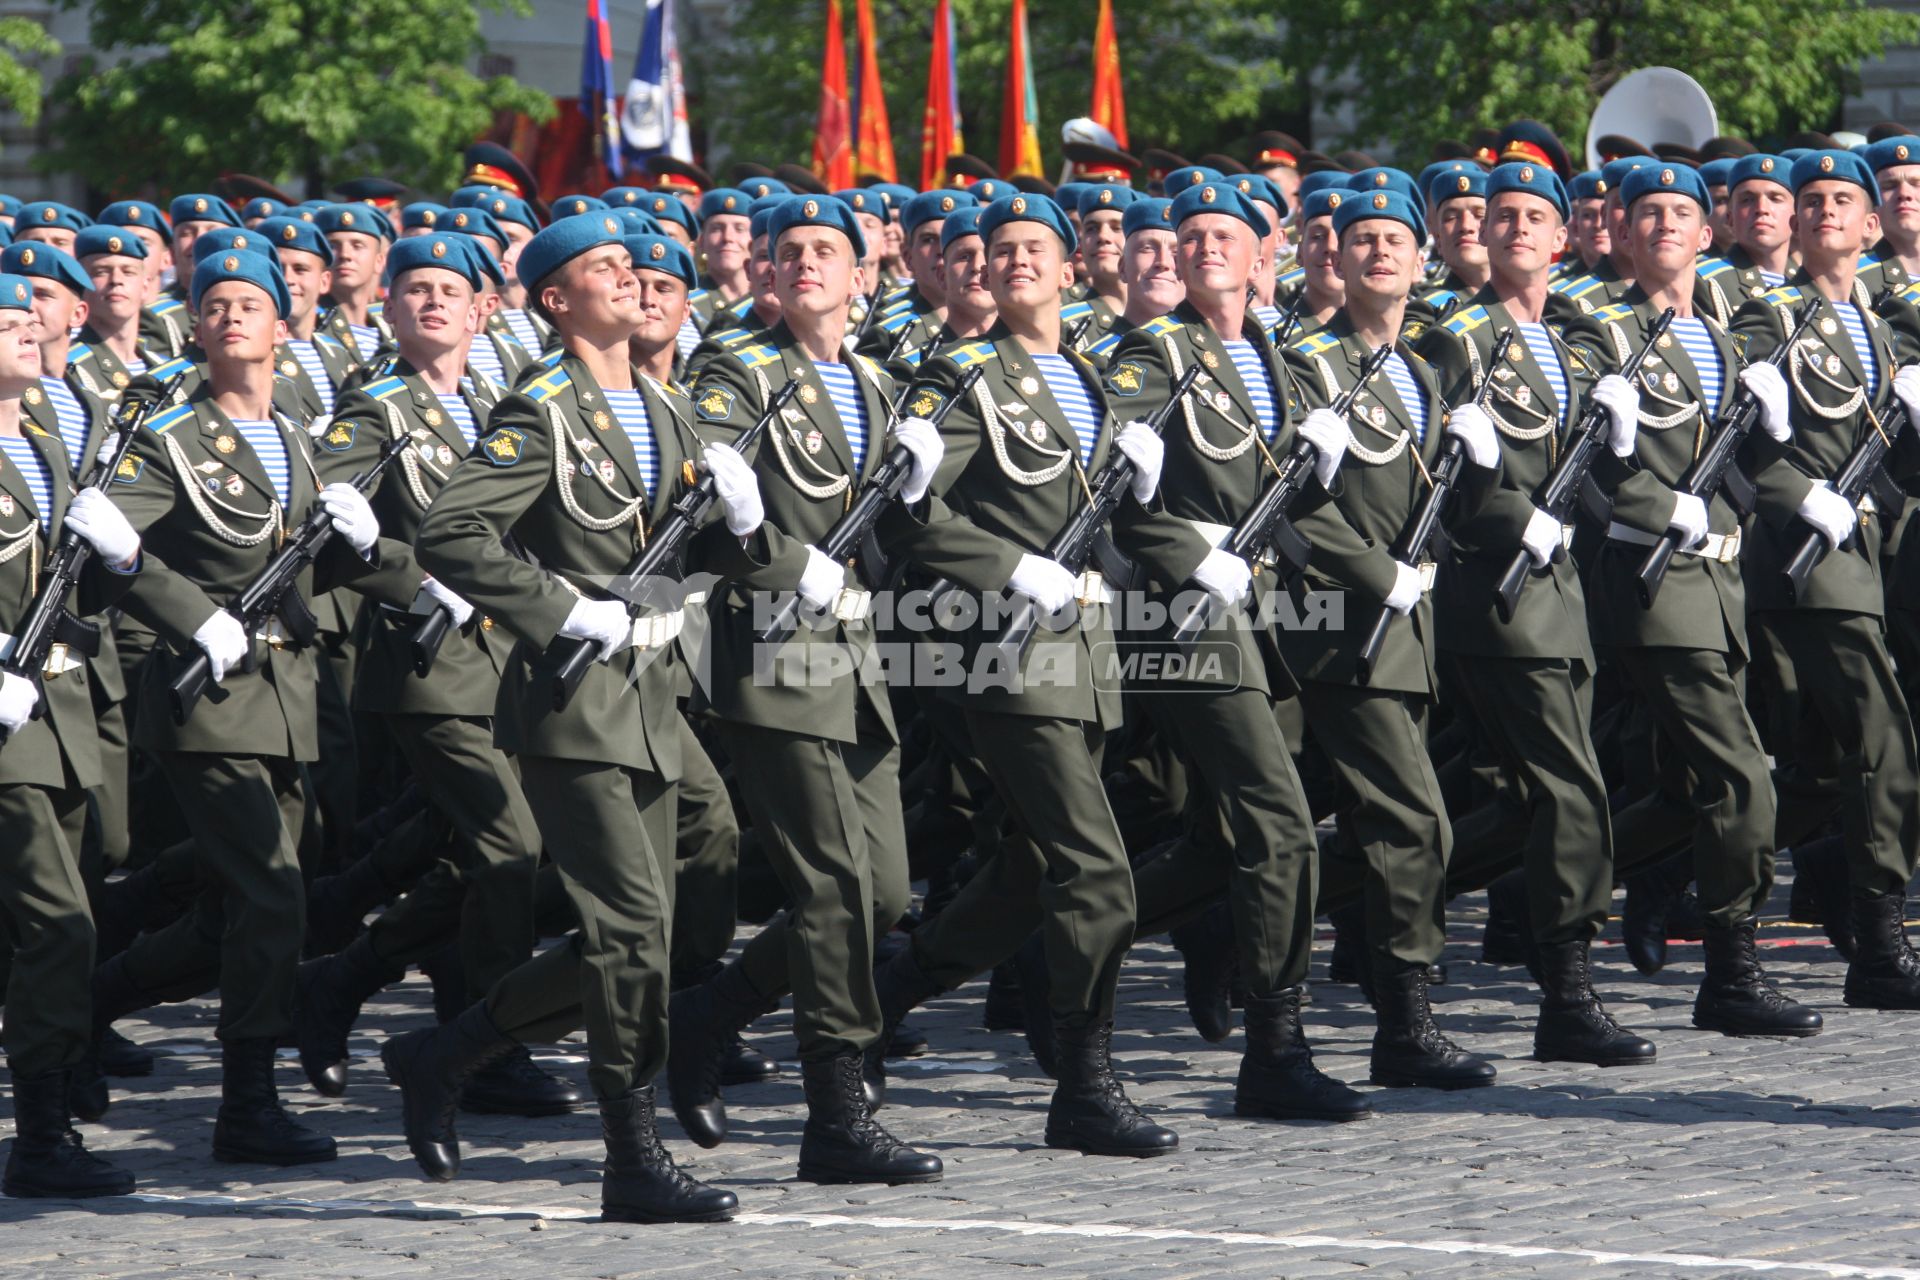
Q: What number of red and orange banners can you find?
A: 5